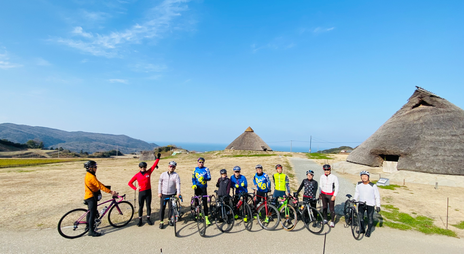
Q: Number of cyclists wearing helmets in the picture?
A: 11